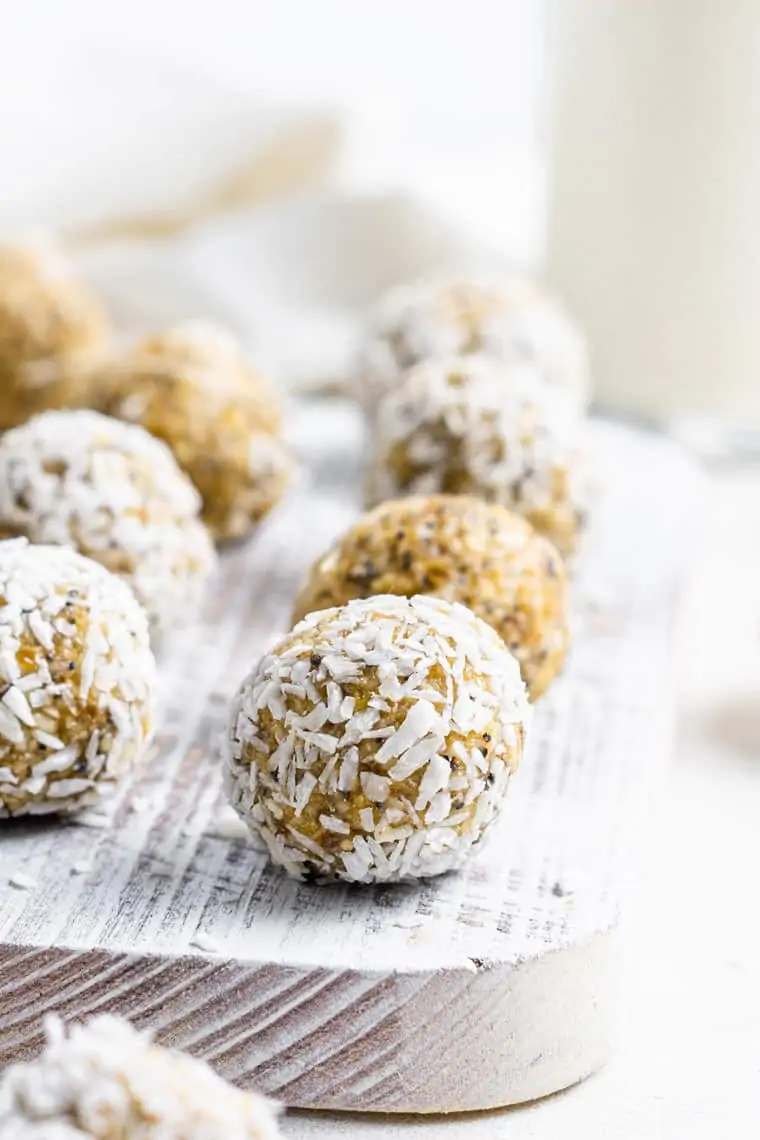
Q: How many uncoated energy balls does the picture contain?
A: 3